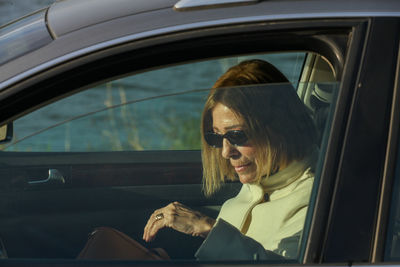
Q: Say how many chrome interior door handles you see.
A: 1